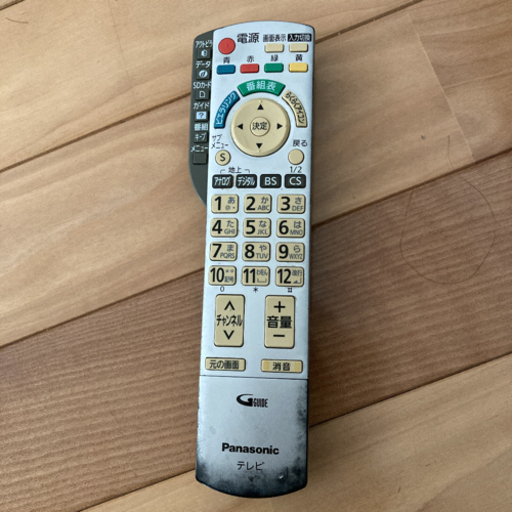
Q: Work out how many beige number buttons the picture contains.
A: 12